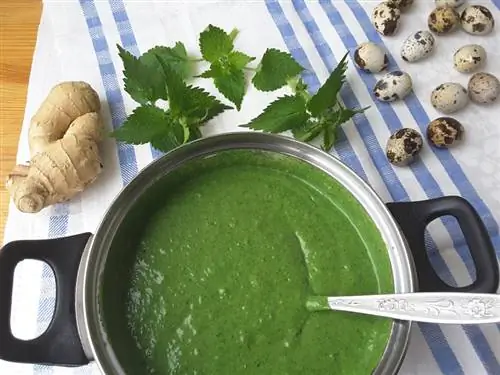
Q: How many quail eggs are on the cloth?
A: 13